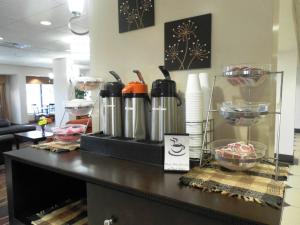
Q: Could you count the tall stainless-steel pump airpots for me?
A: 3